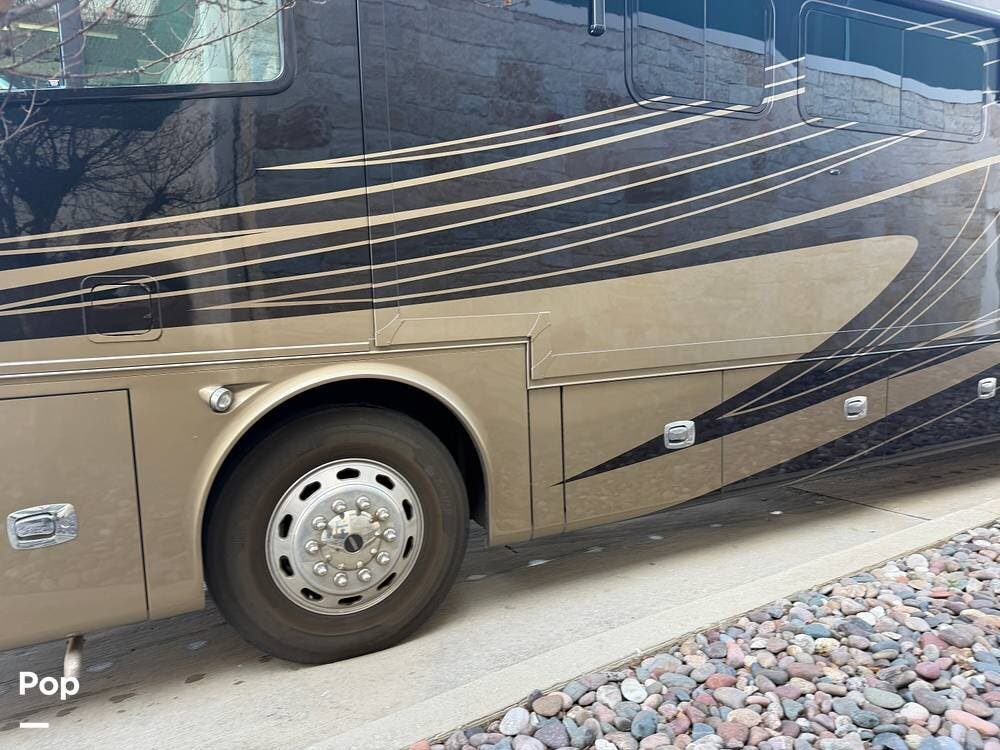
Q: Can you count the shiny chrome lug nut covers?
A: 10